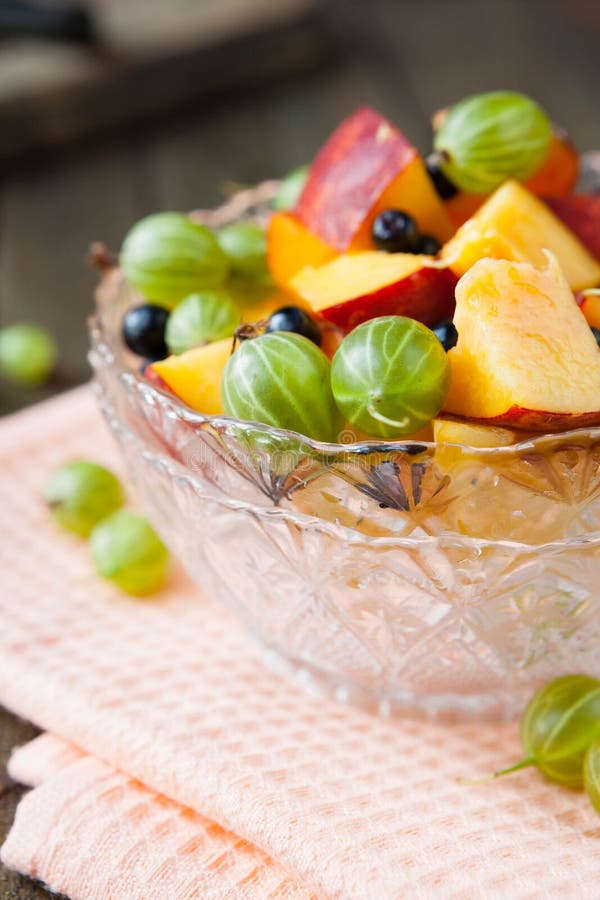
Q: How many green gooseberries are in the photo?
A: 12